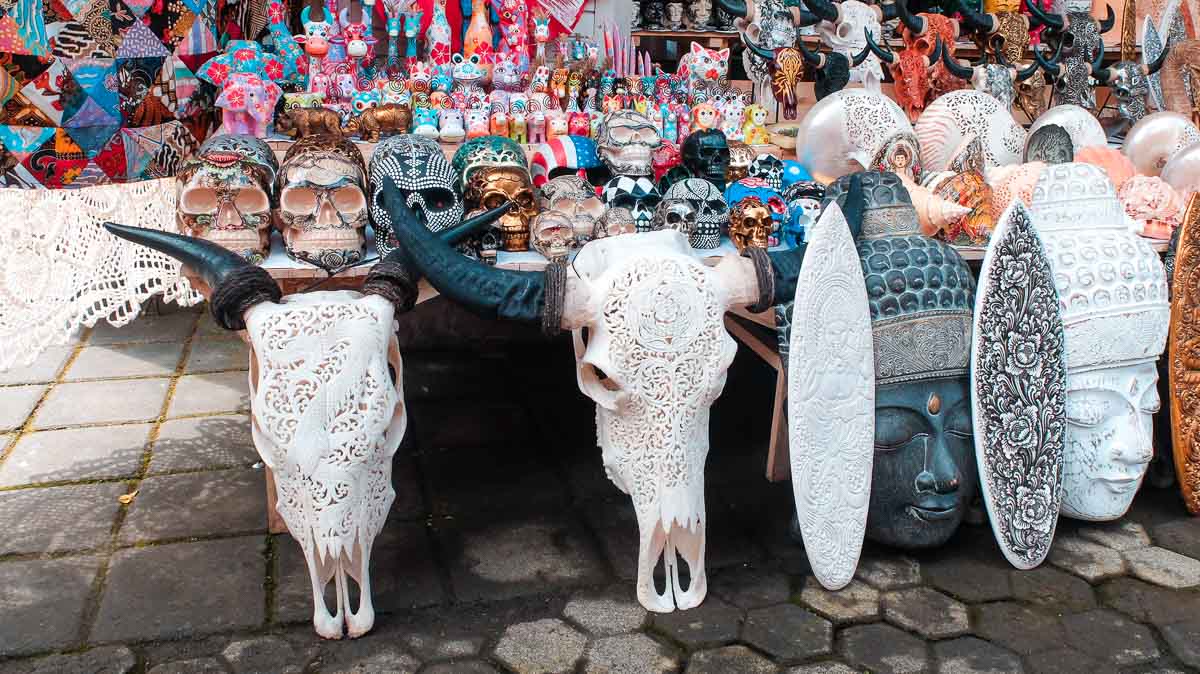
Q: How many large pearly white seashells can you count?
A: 5